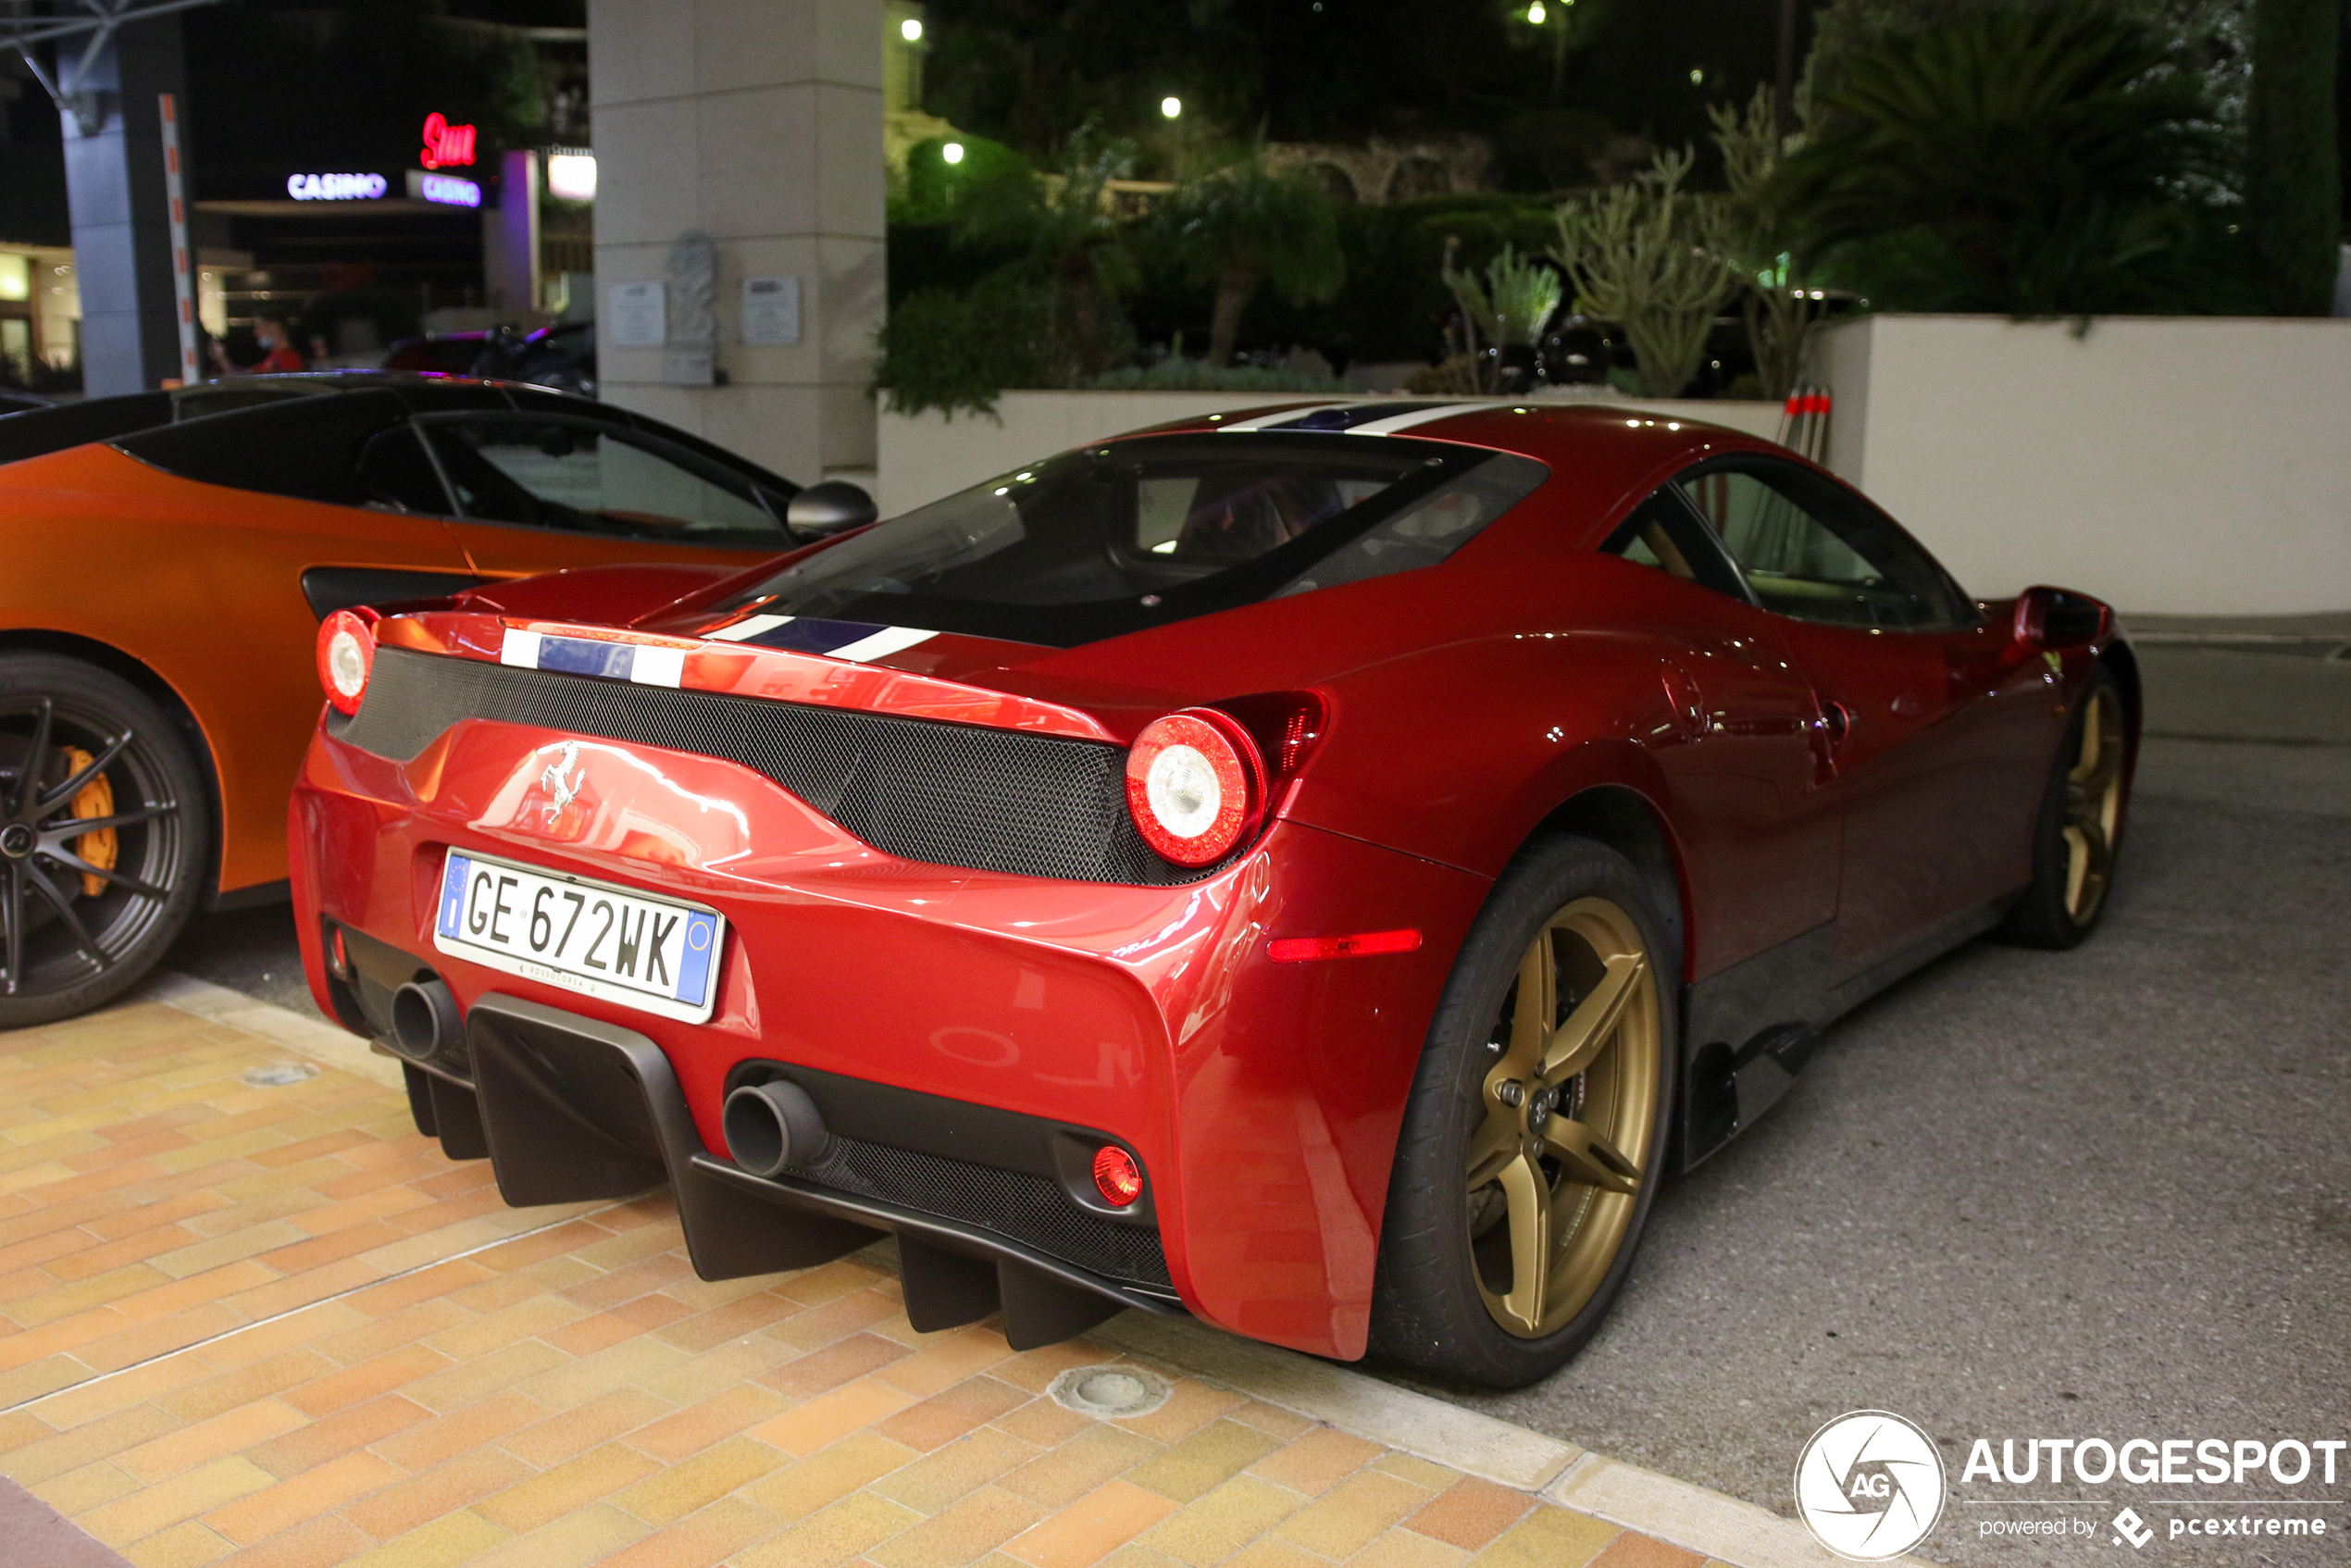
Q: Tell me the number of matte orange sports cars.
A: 1